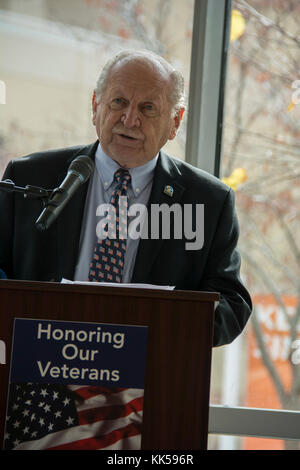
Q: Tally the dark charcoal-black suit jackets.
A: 1